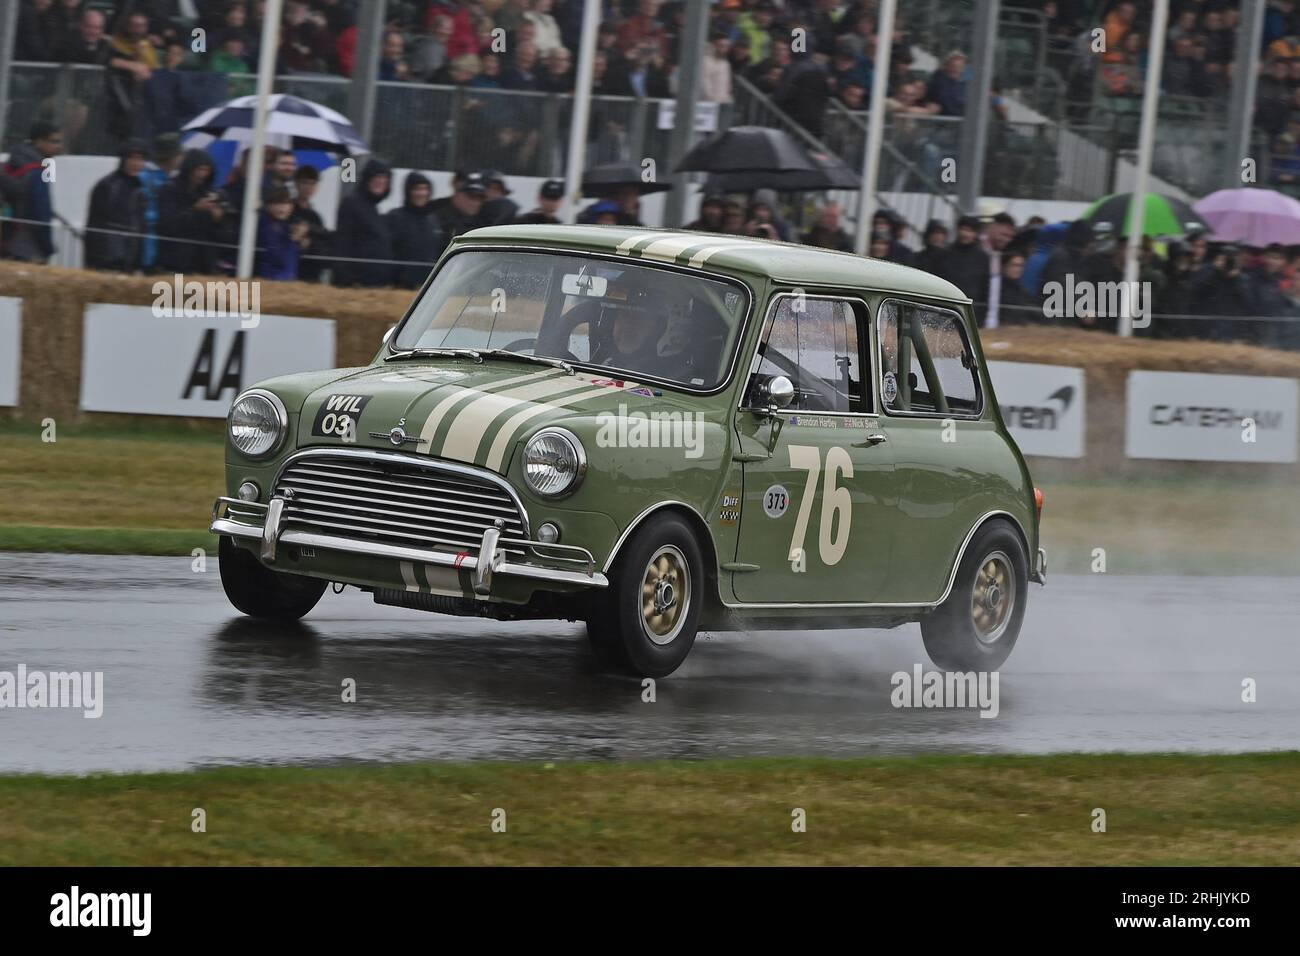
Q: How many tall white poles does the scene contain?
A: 4